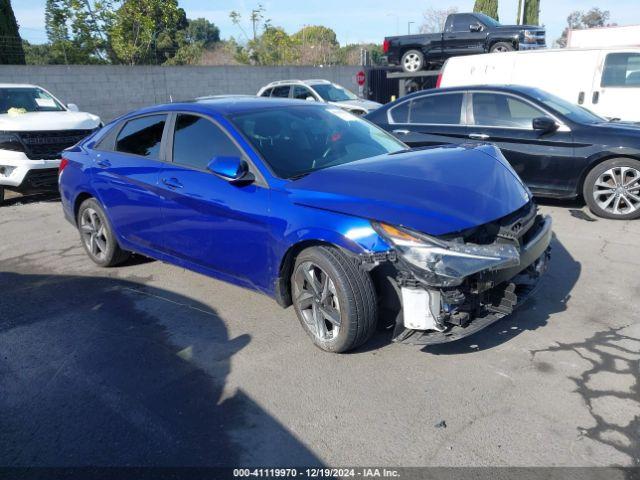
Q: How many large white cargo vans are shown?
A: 1